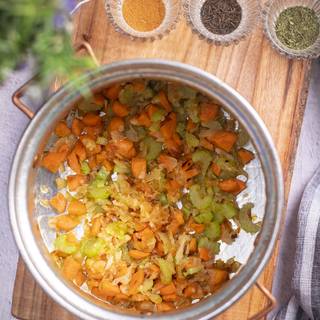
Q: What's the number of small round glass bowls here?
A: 3